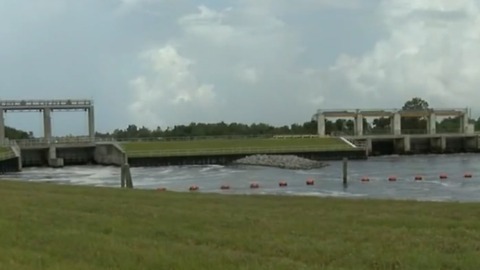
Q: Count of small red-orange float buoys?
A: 11